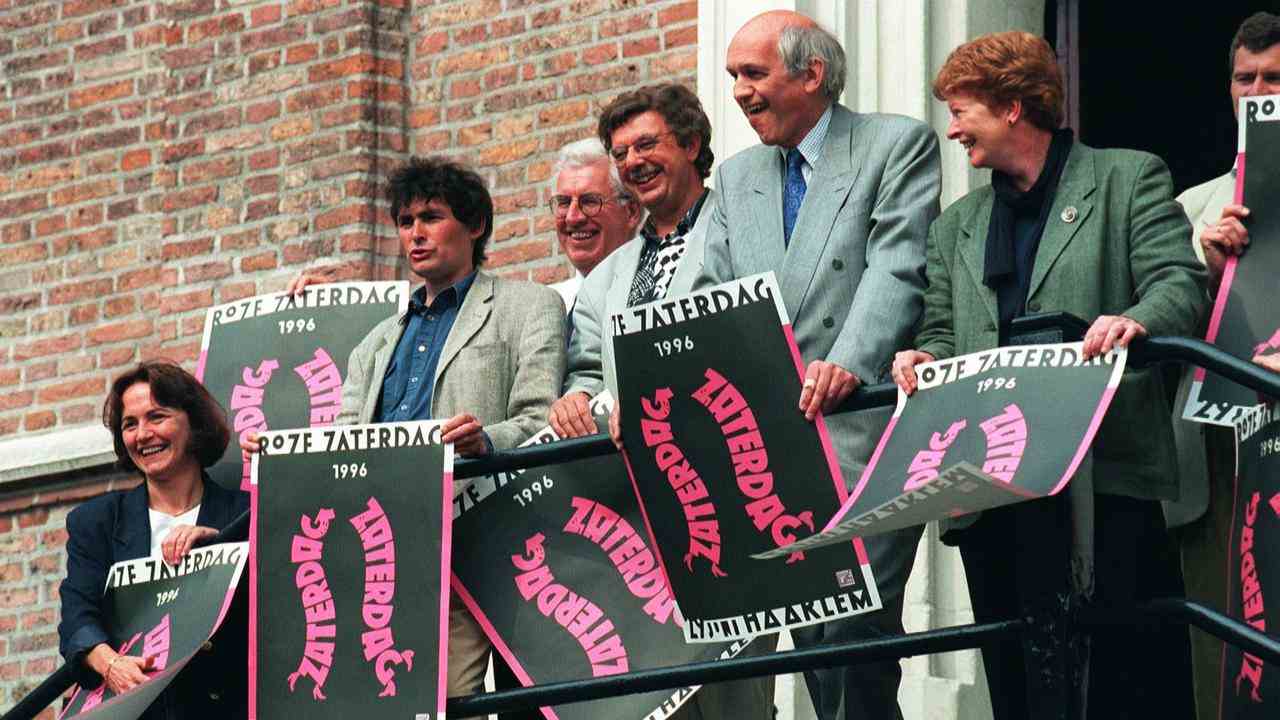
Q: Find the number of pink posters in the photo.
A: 8